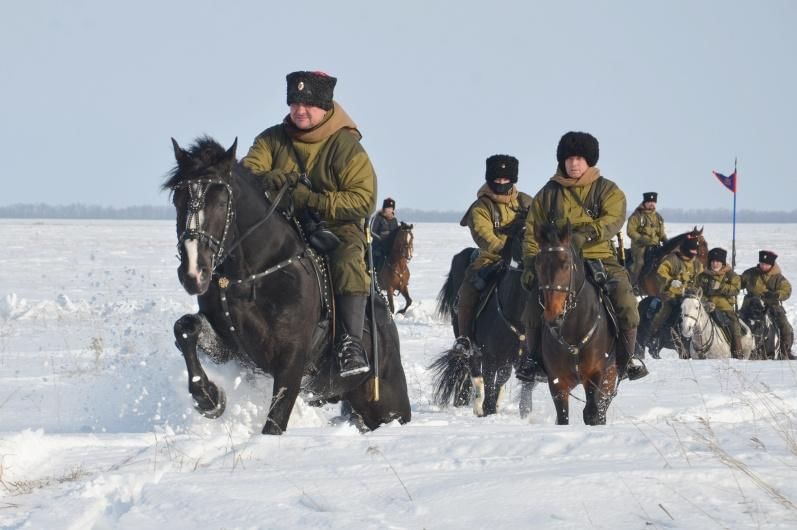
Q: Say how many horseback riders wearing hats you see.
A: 8